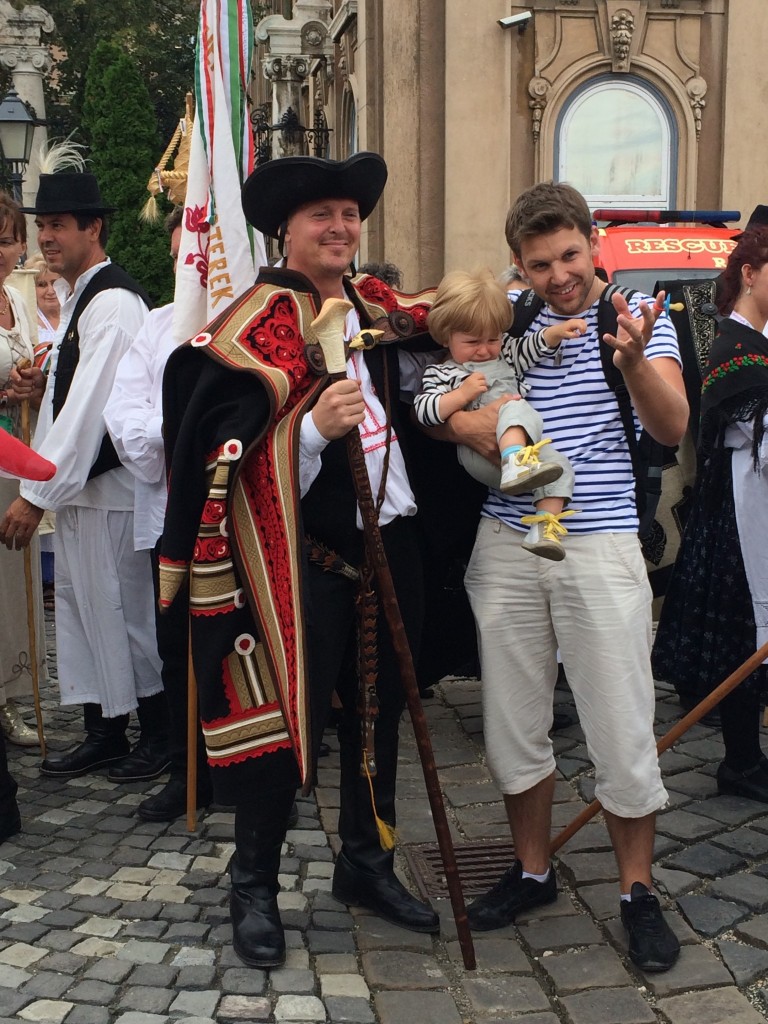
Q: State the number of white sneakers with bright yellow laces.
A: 2